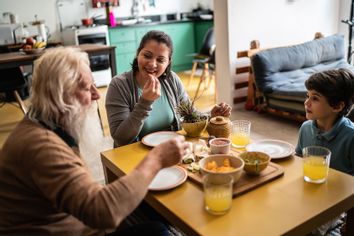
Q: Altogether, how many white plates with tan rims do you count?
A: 3